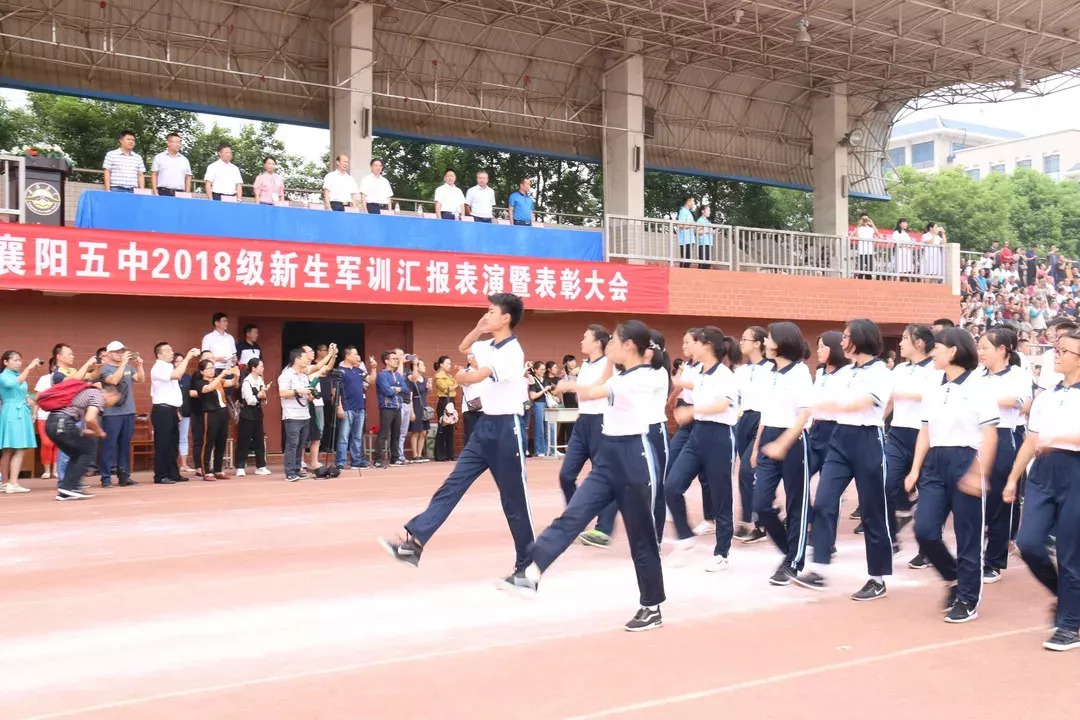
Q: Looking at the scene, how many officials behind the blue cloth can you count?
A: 9